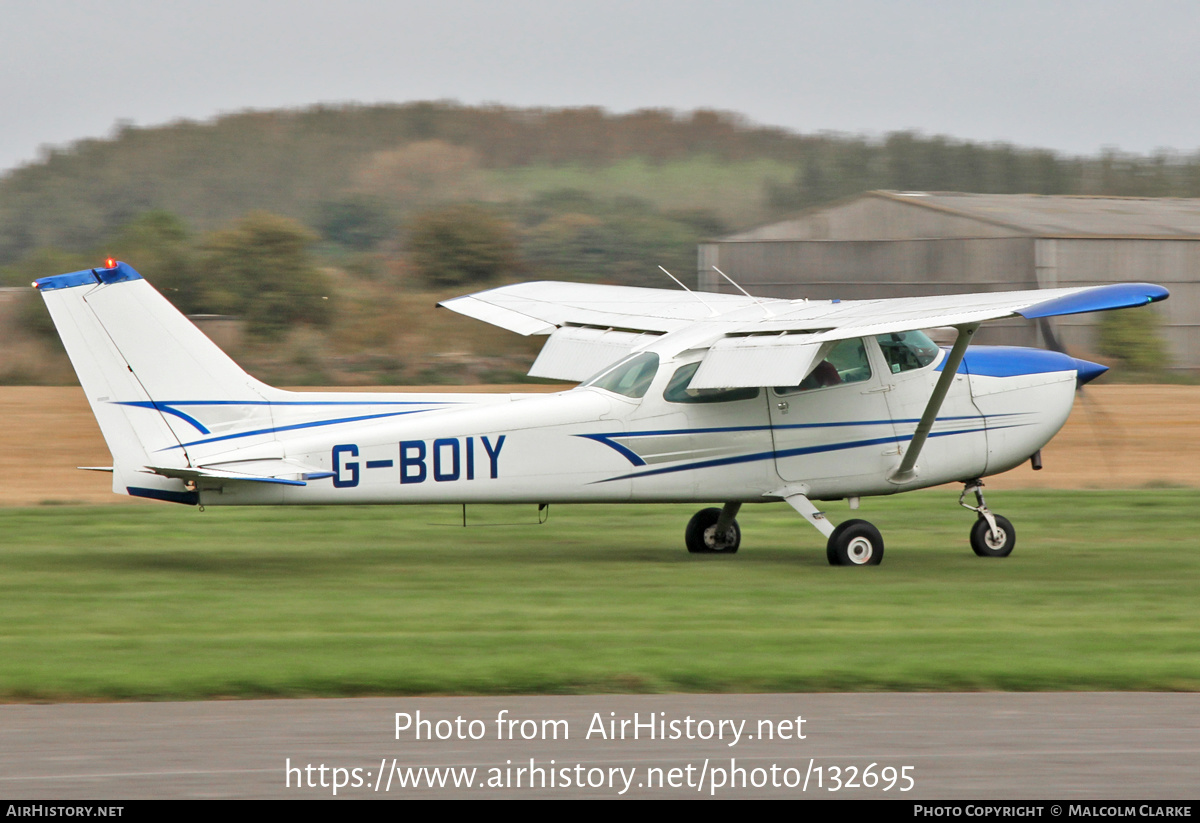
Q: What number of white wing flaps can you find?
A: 2